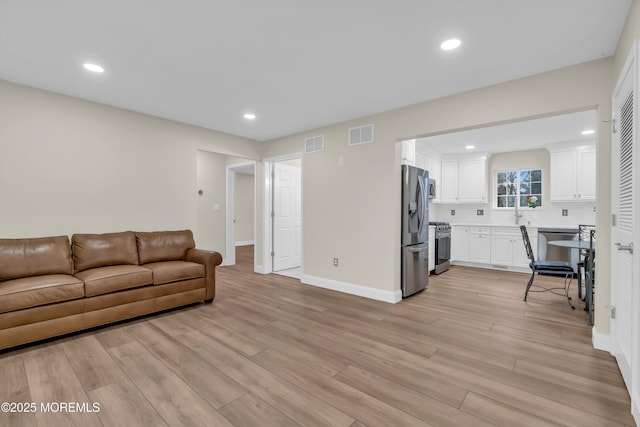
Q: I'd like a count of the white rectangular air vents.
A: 2